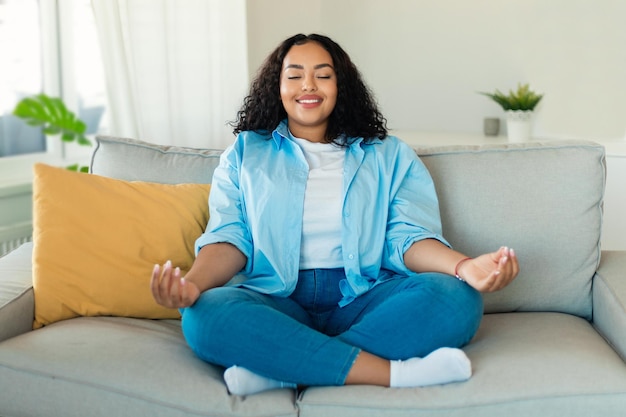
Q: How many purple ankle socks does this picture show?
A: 0